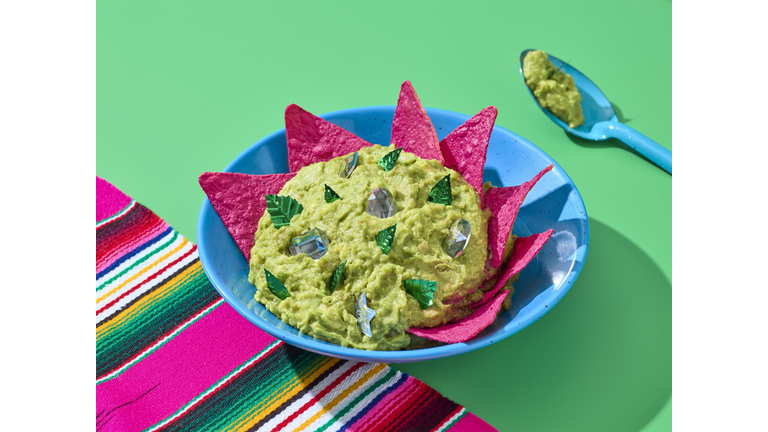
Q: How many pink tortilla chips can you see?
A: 7